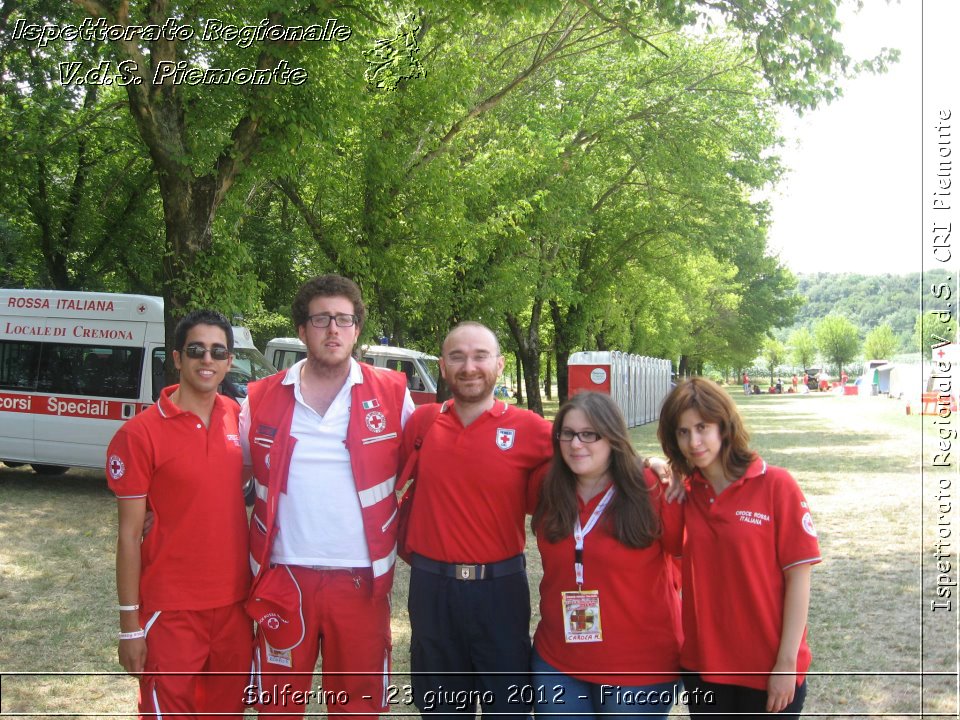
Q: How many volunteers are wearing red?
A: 5